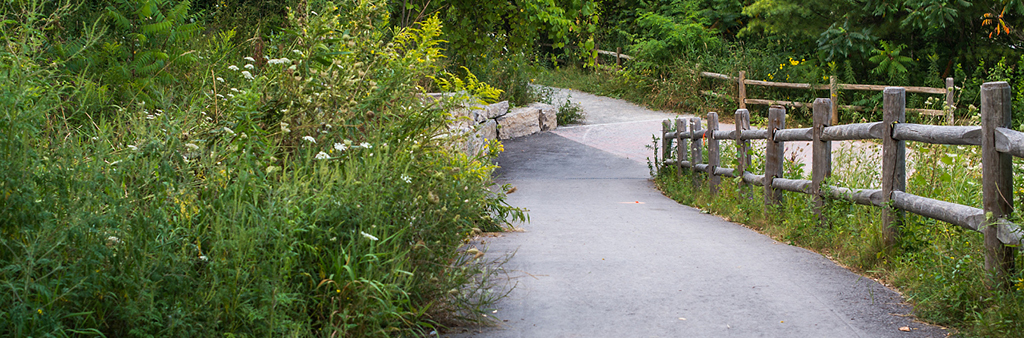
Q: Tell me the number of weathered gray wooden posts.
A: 9